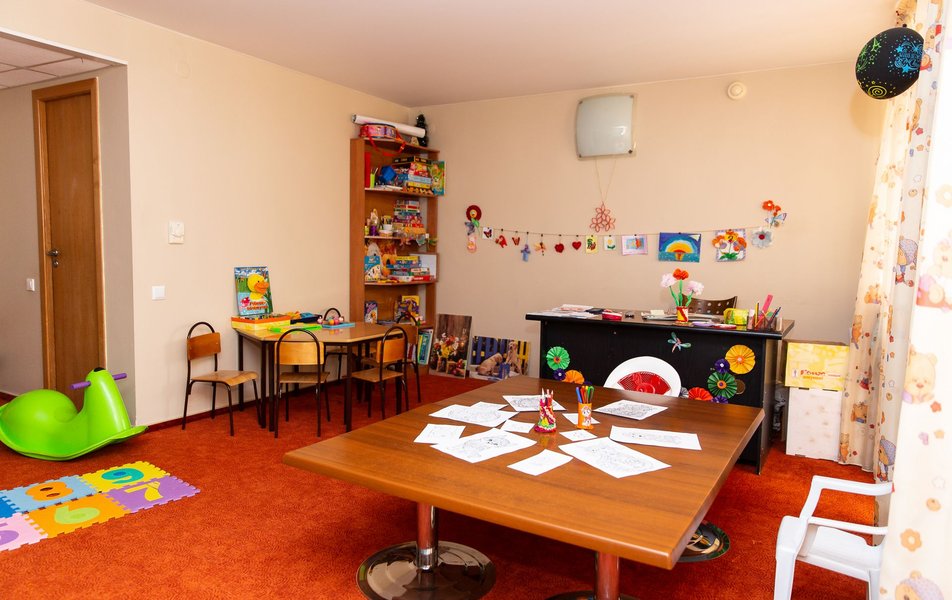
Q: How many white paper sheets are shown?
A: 12